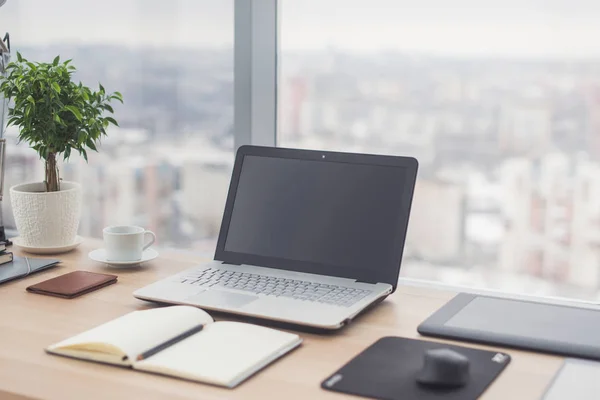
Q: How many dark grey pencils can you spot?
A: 1